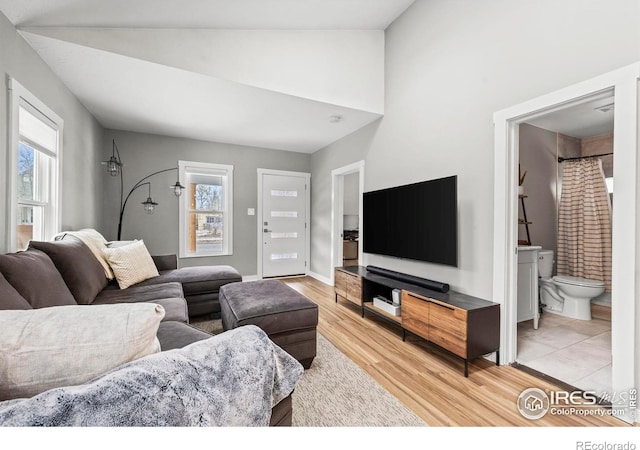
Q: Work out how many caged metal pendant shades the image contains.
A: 3